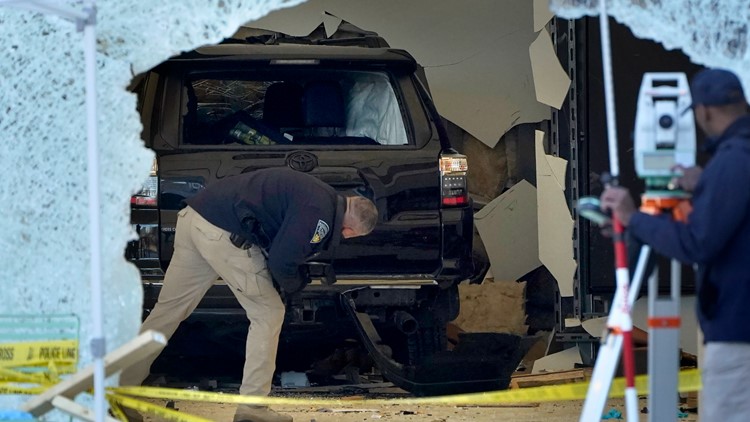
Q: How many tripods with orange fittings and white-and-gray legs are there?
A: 1